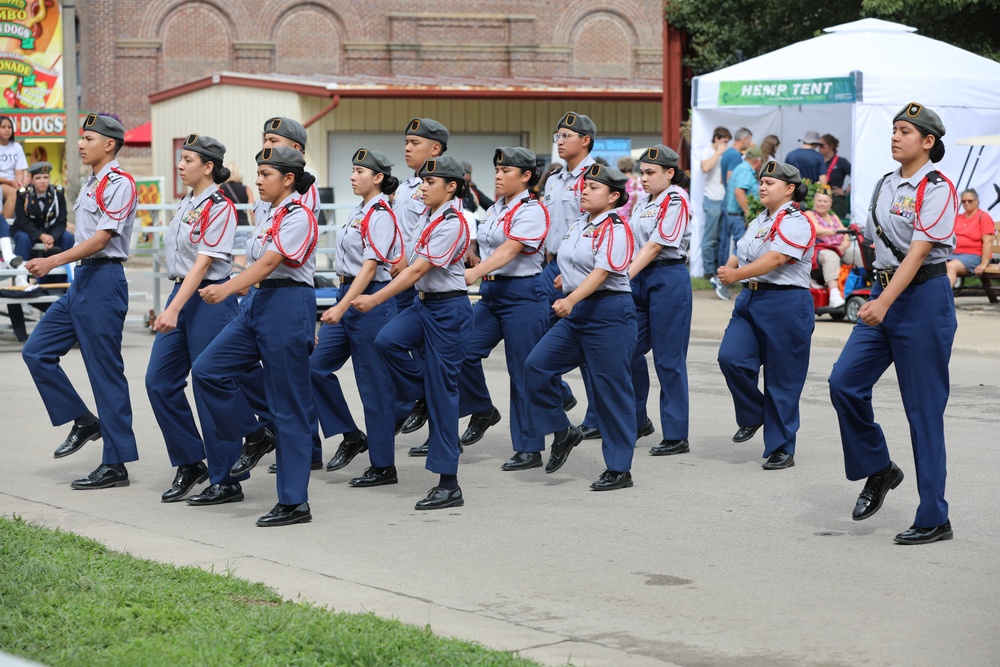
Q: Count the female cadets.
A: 9